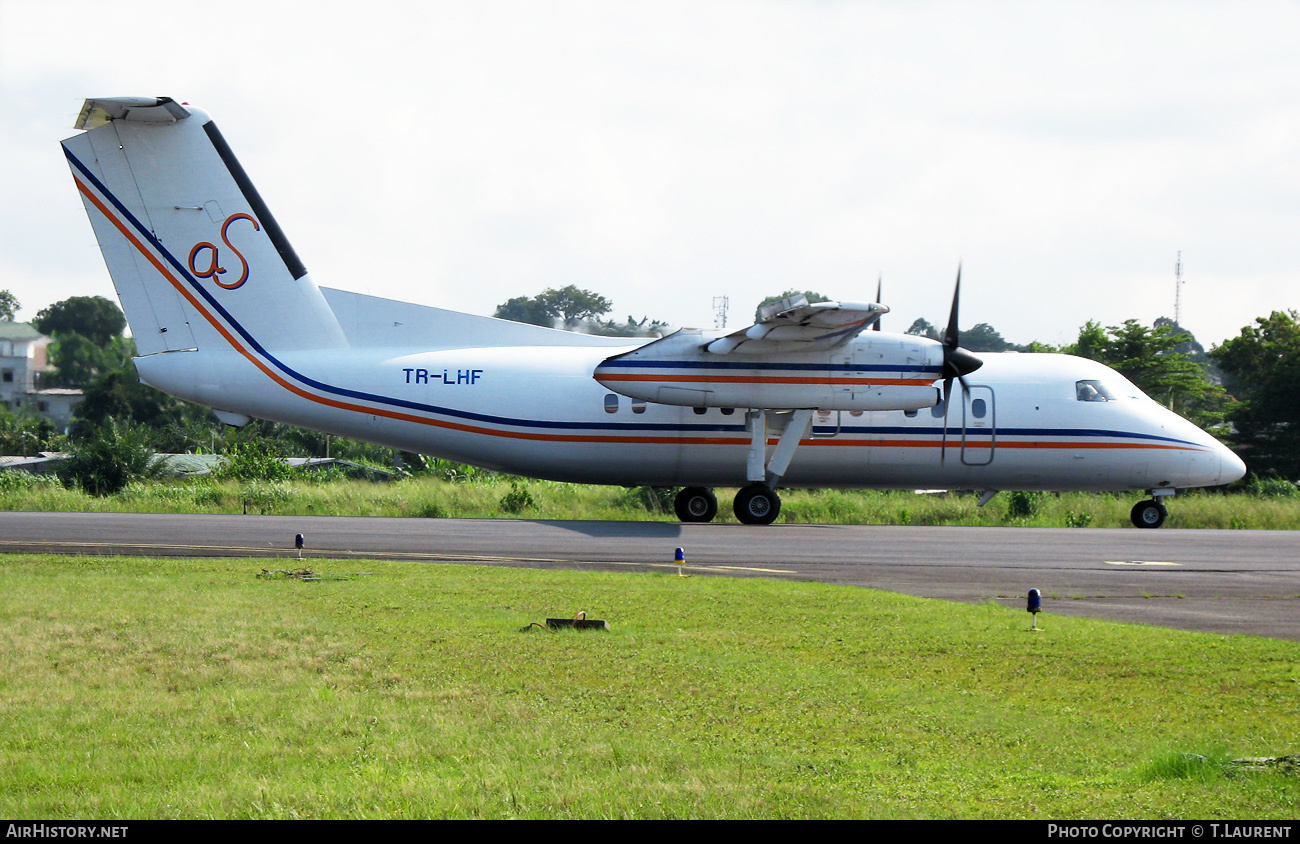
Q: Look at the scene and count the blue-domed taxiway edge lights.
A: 3